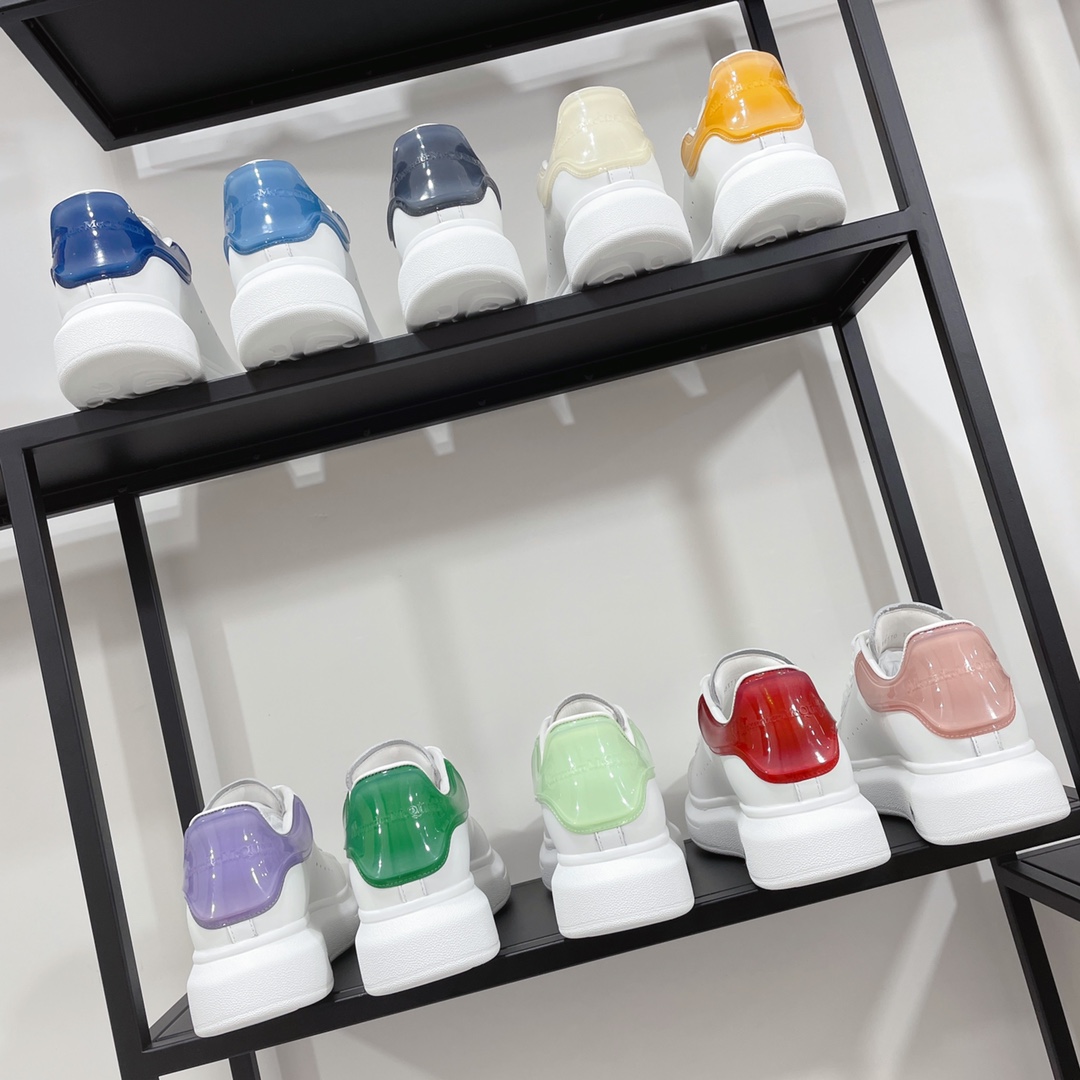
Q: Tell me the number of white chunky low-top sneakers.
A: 10